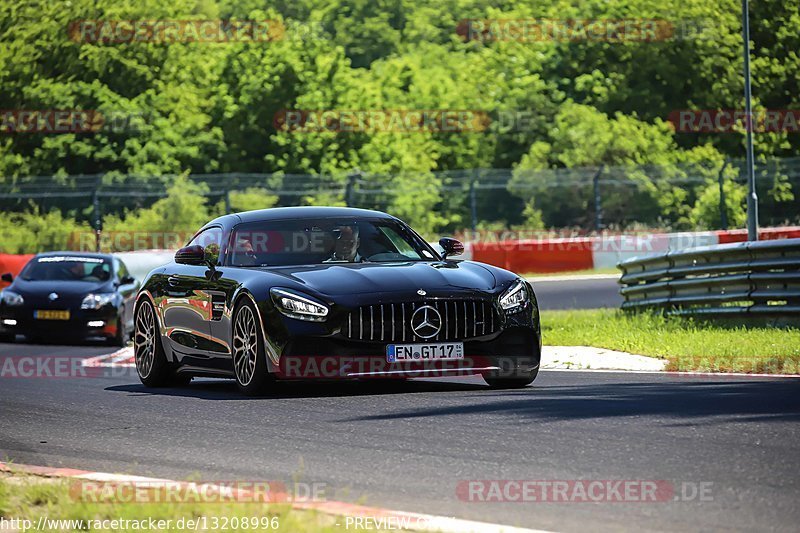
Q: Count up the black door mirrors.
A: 4